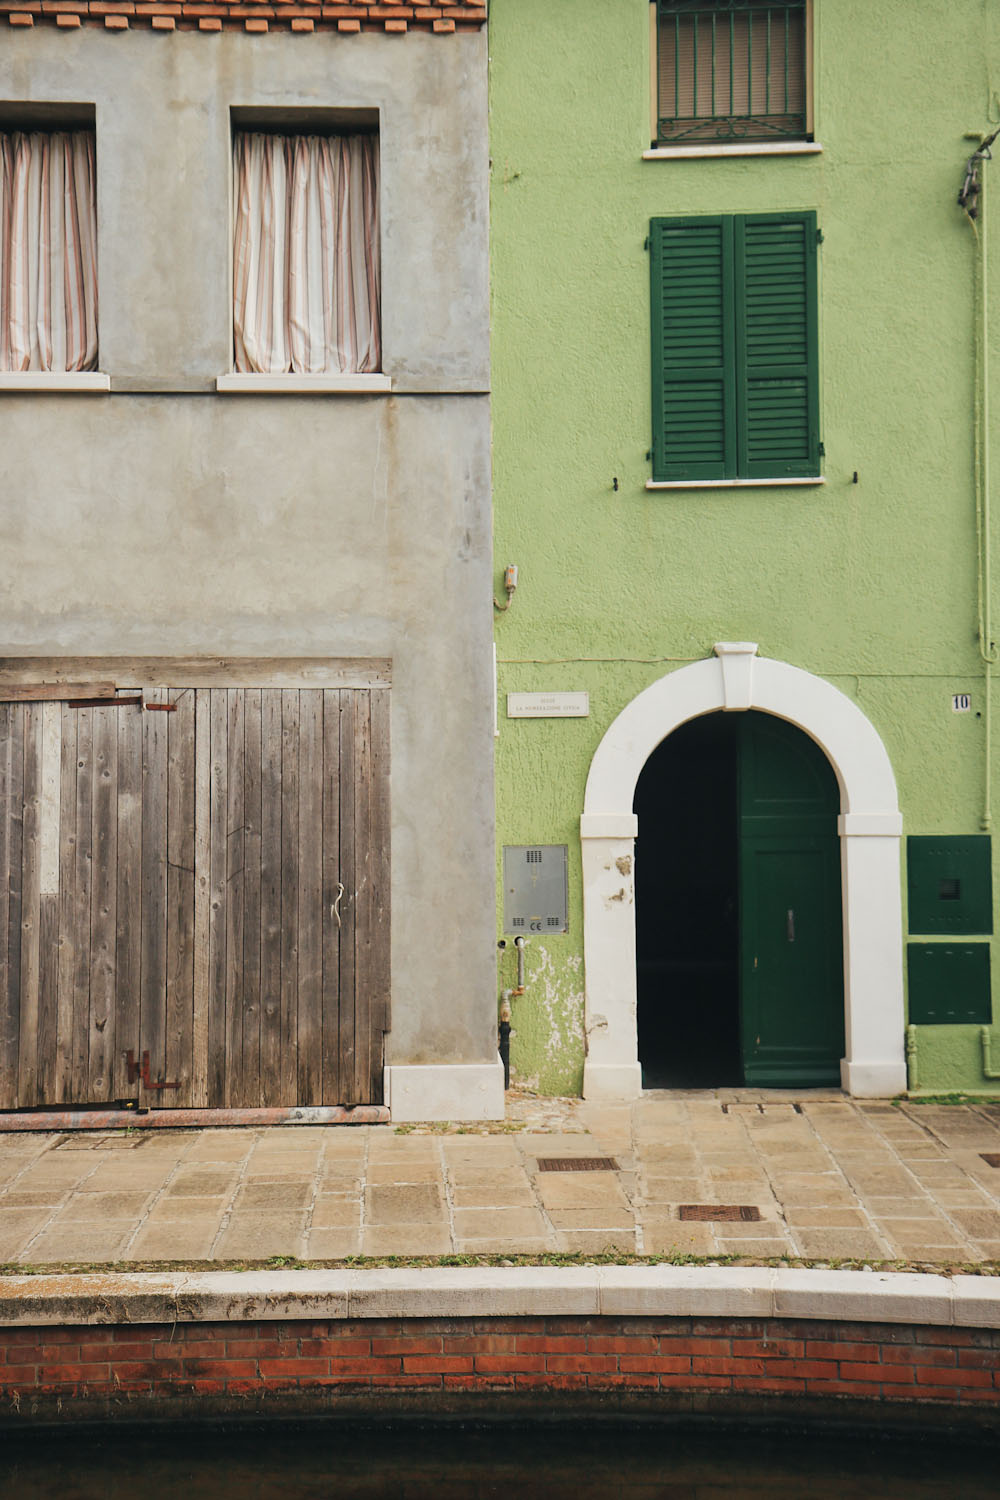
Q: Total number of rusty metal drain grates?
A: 3